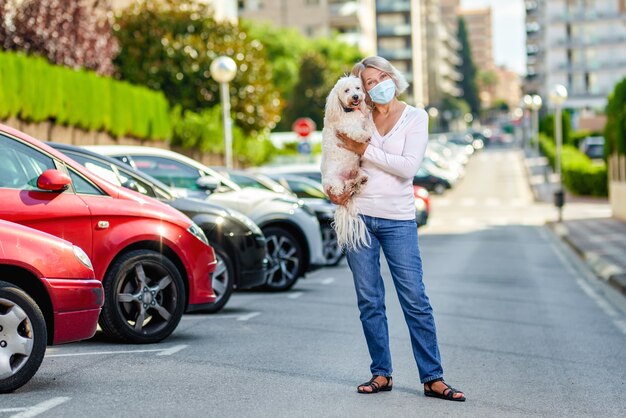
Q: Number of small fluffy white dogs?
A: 1